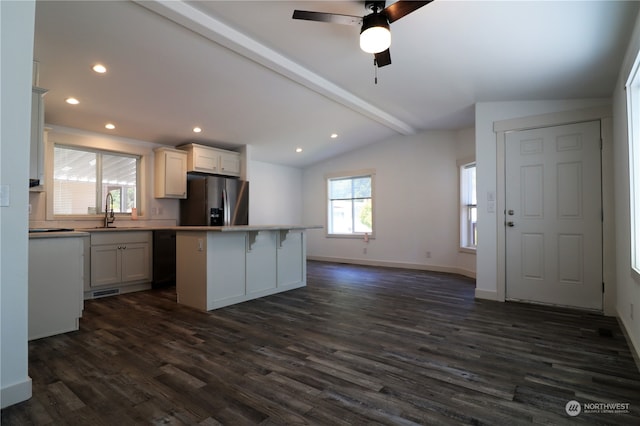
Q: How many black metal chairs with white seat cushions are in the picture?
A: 0